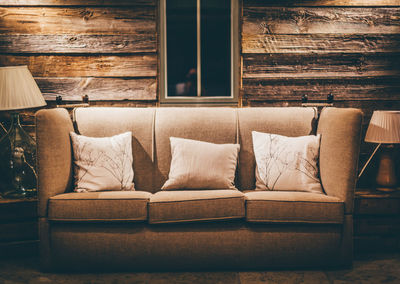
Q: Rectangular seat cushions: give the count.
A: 3